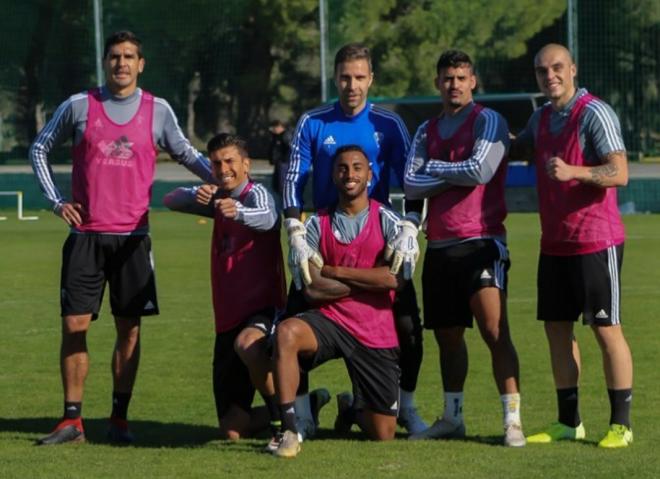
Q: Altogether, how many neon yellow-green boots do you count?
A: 2